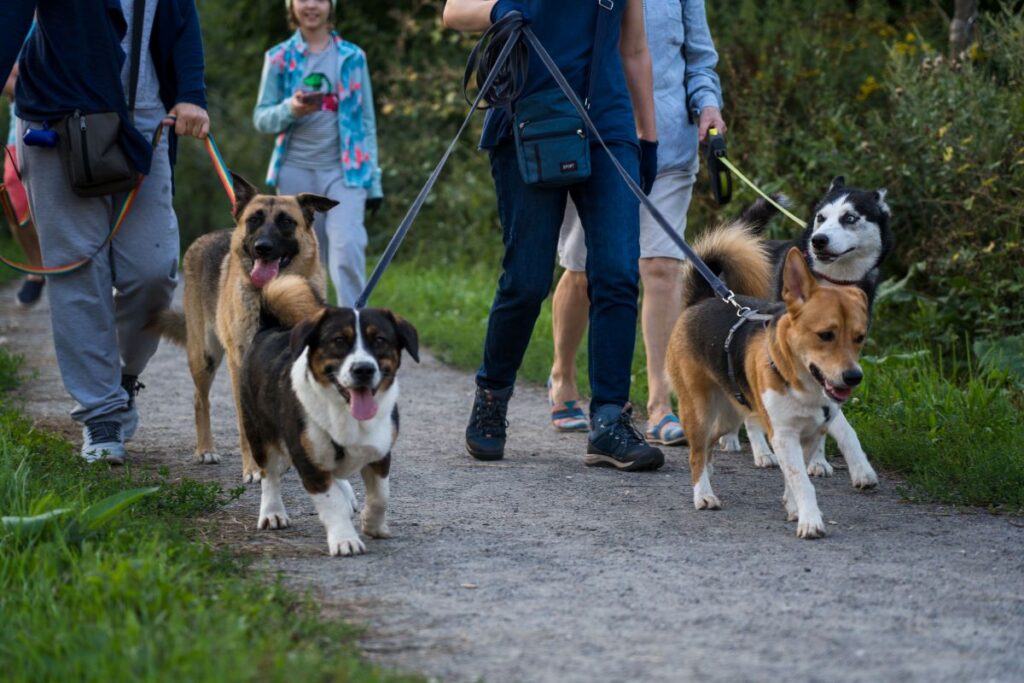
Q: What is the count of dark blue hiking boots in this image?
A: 2